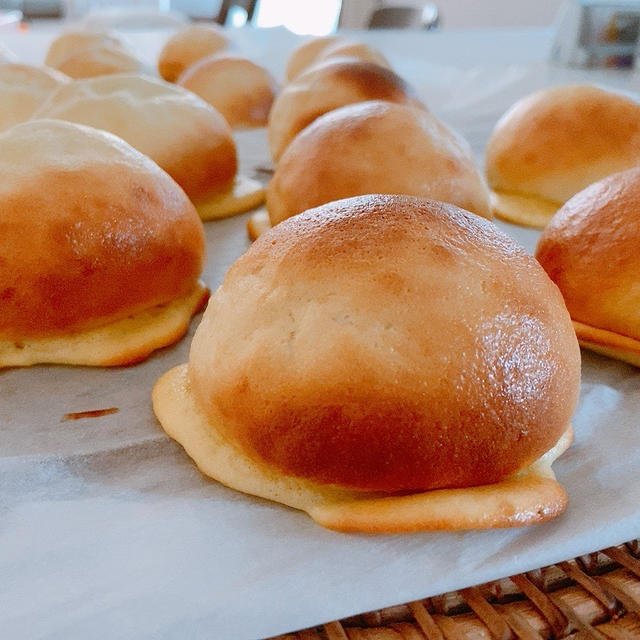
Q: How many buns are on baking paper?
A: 14